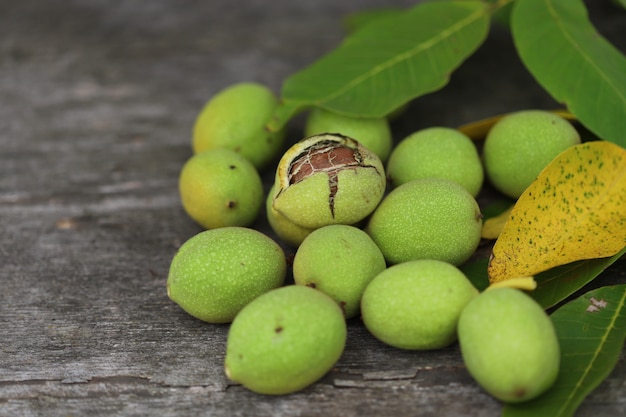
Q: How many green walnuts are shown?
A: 13